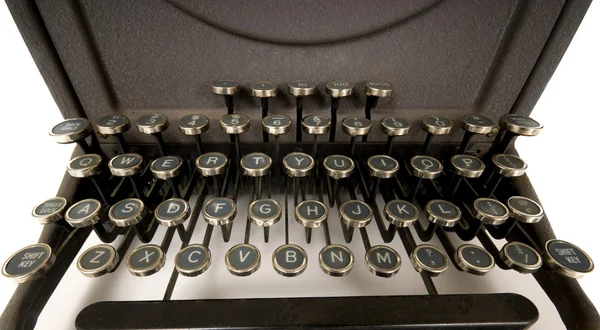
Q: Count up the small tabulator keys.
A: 5